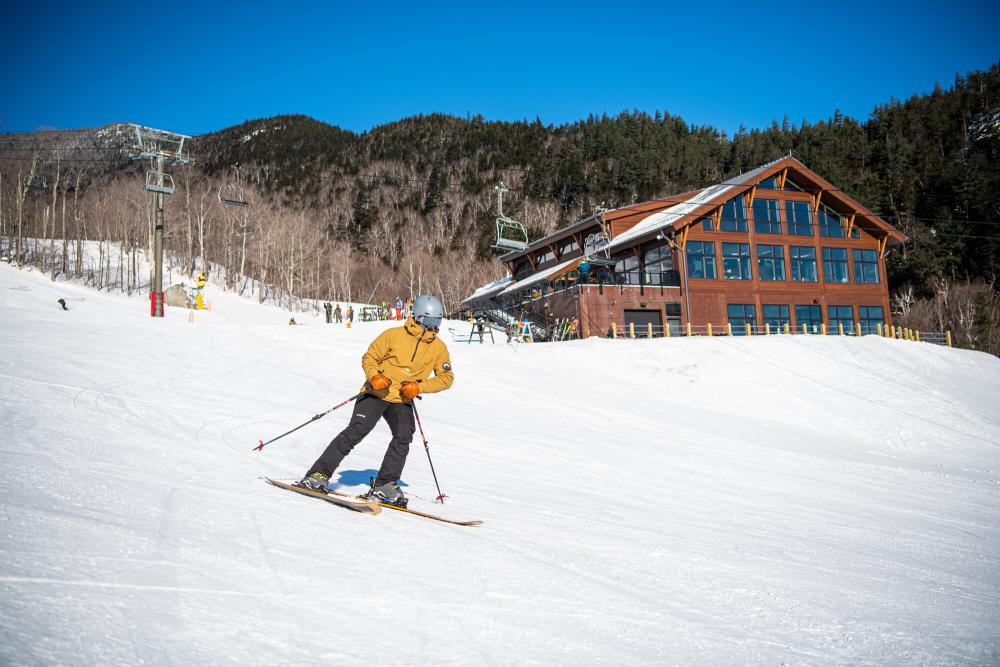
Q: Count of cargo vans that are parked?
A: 0